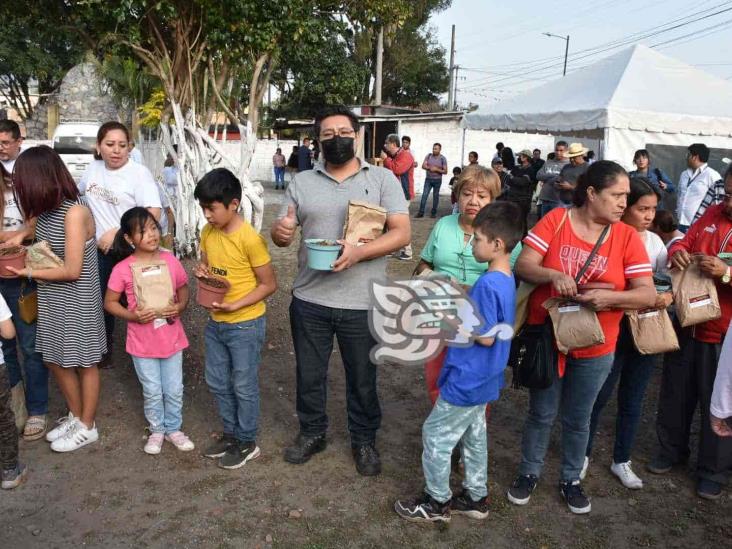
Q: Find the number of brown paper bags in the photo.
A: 6